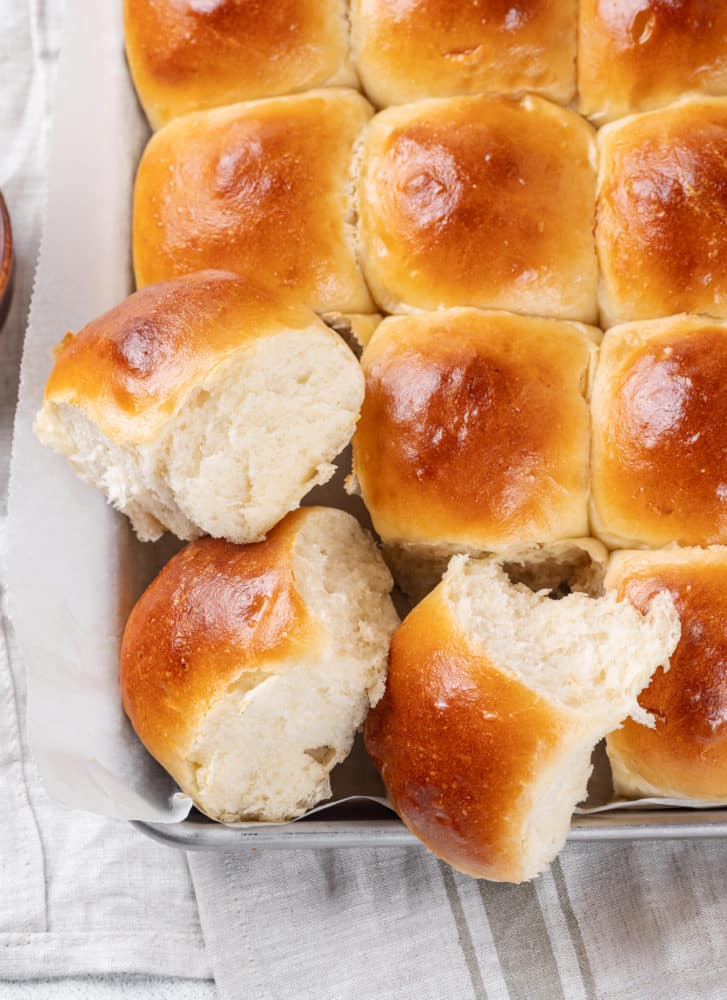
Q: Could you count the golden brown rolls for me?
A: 12